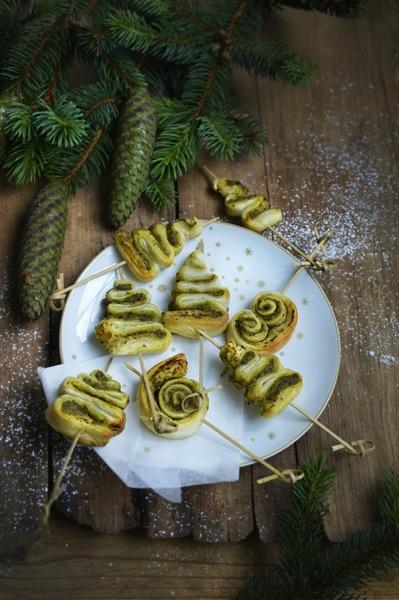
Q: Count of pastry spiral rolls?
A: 2